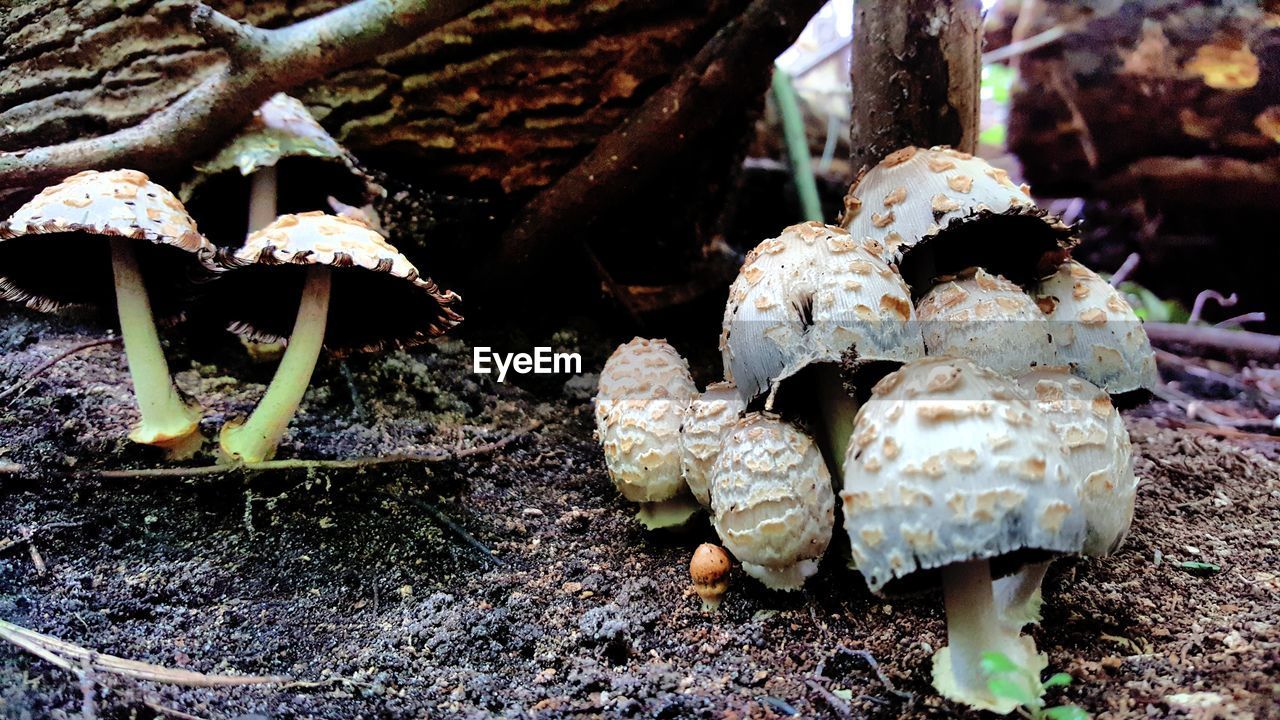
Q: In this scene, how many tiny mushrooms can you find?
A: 1